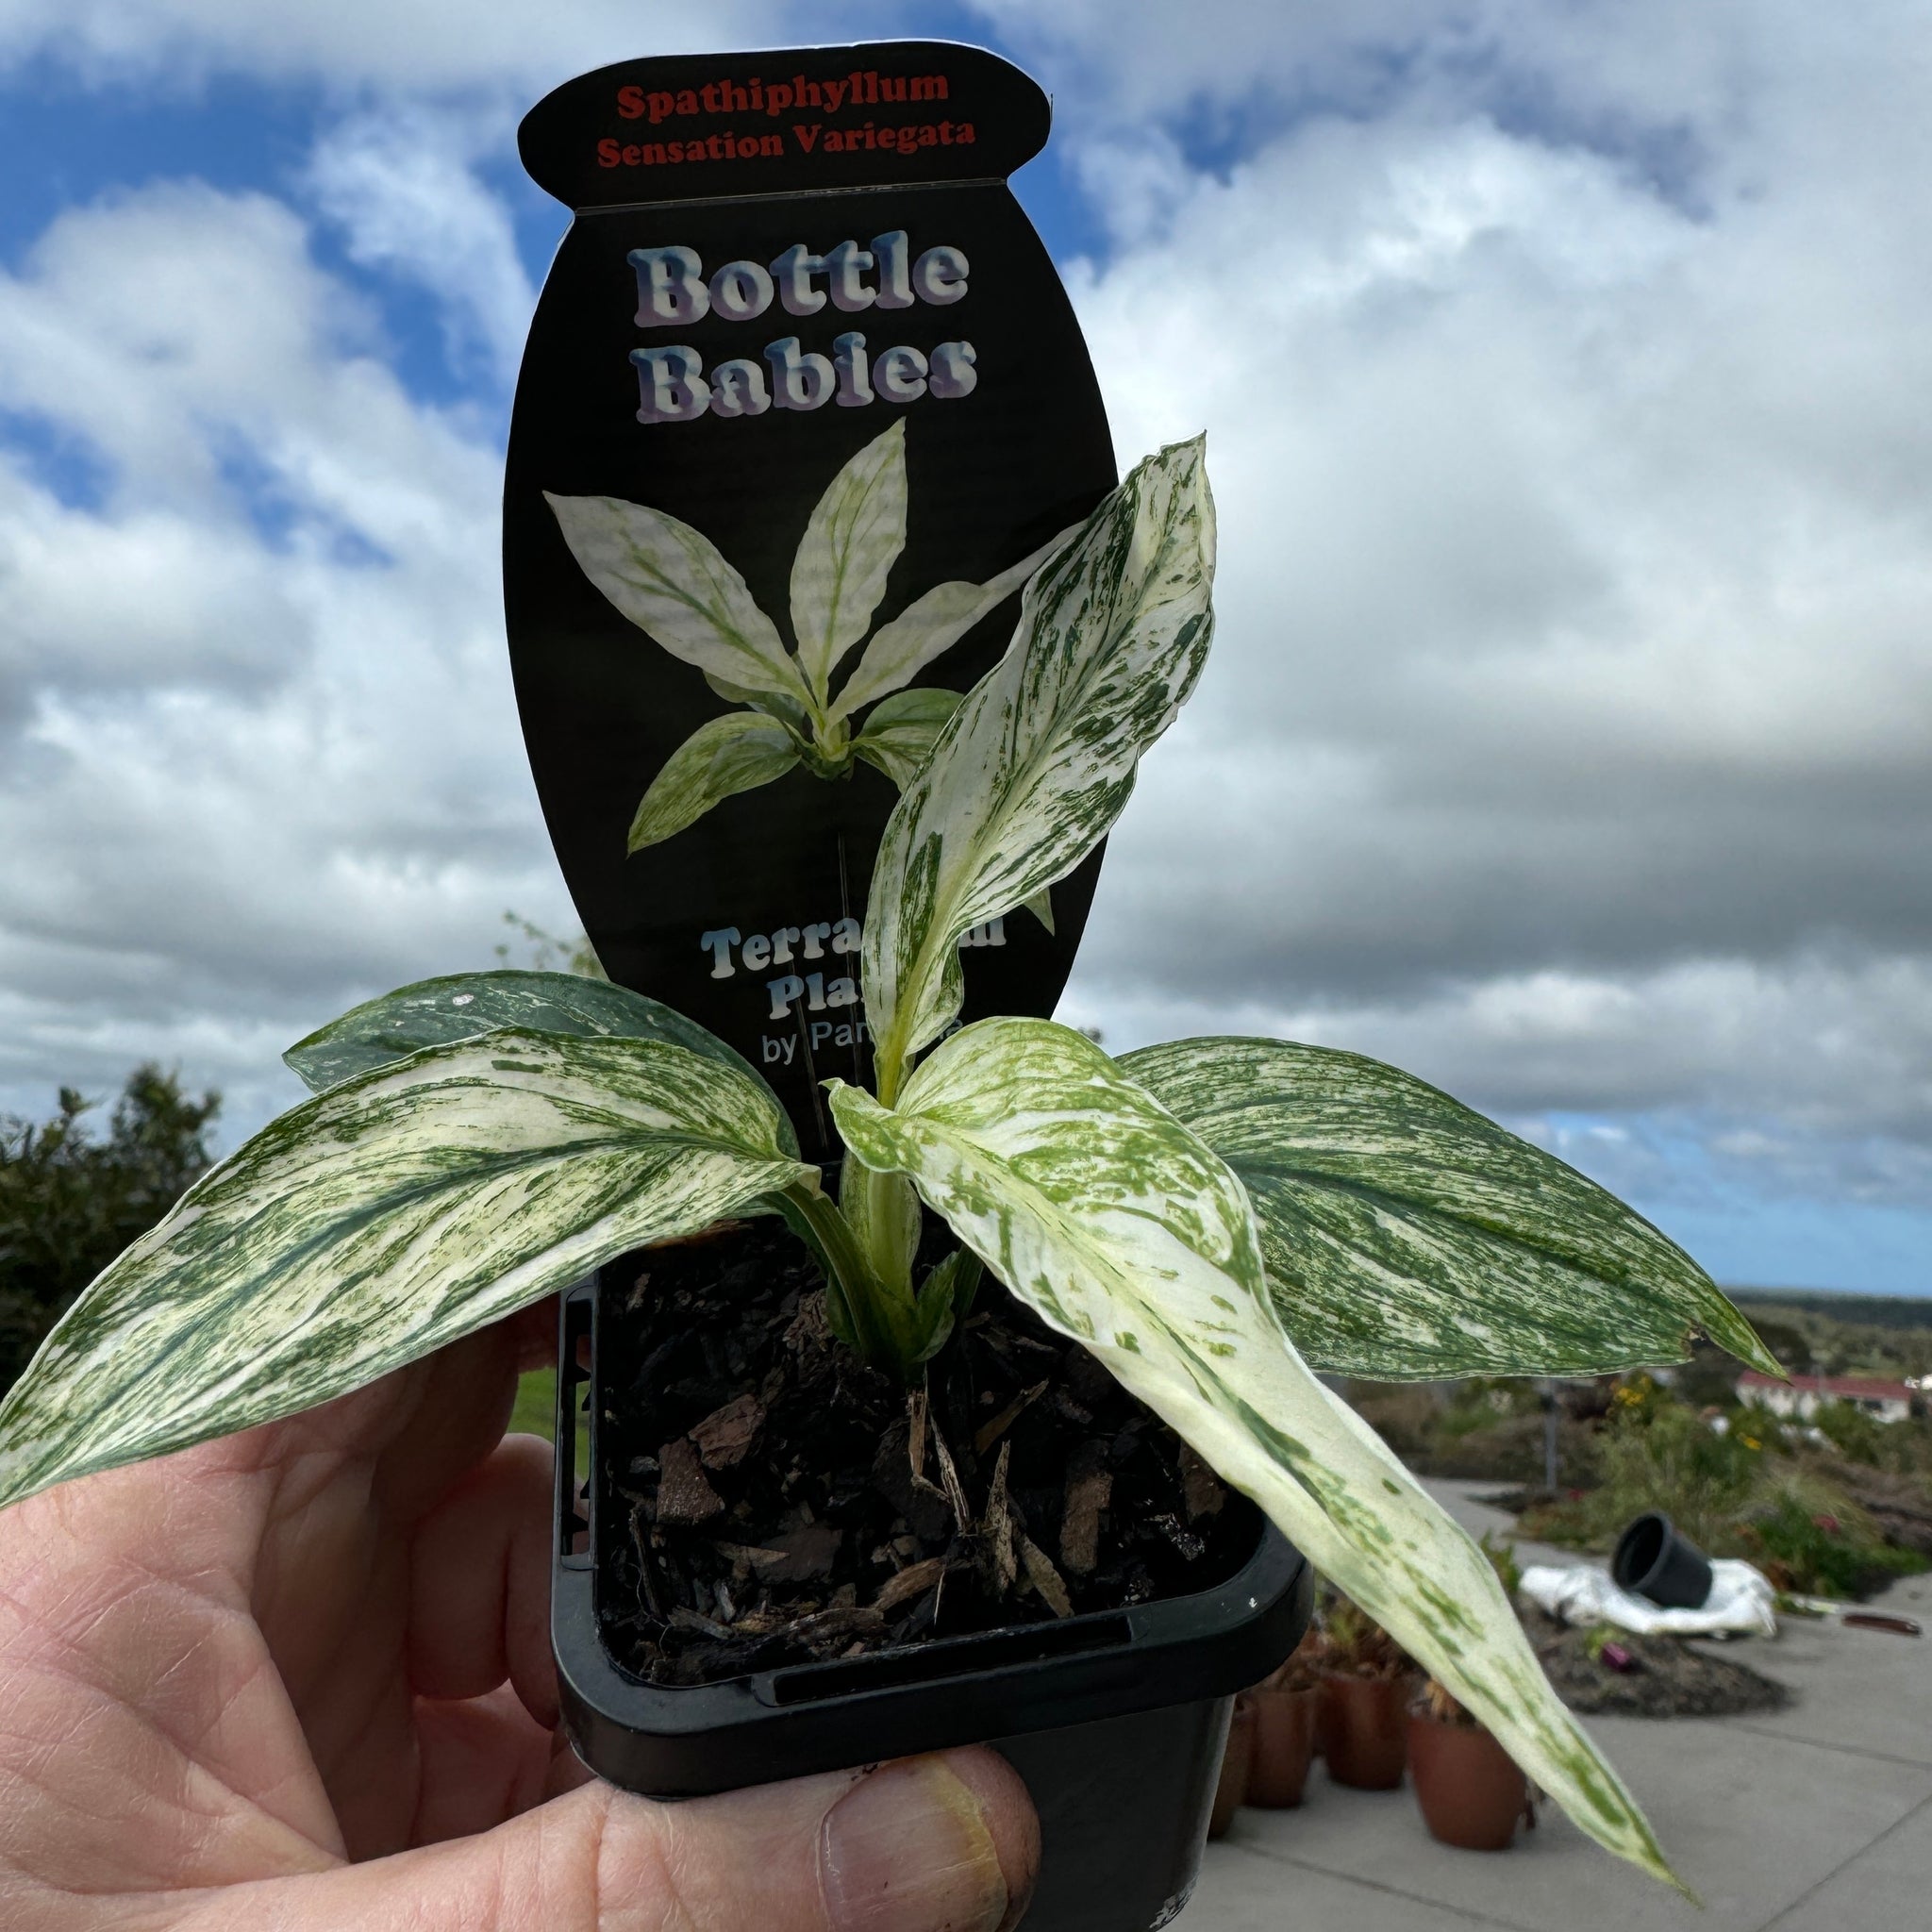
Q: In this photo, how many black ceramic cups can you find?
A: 0